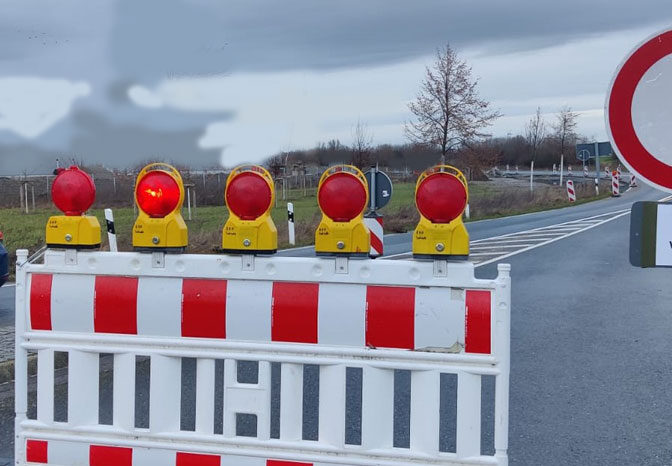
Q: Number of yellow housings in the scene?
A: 5